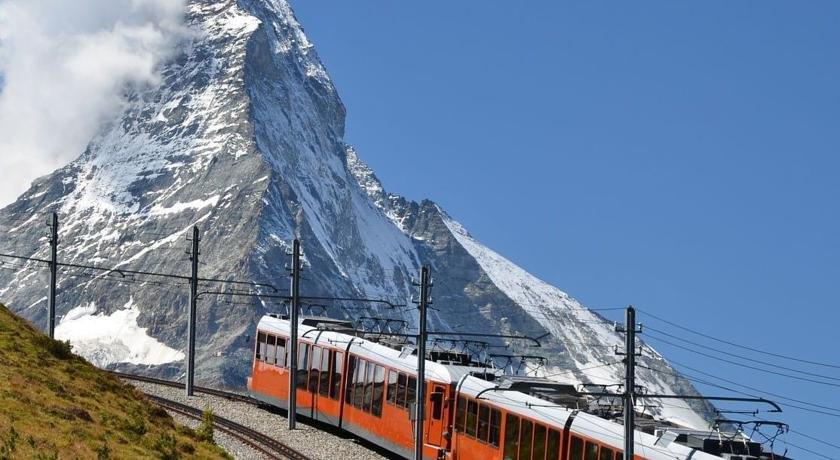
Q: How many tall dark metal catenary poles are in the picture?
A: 5